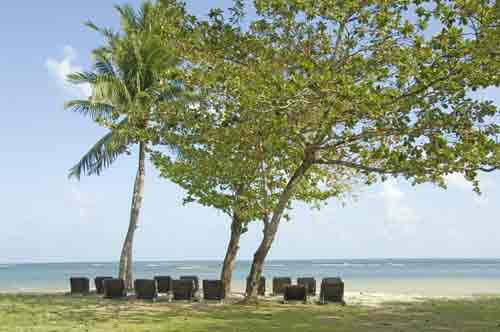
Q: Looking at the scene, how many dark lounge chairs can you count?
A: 13